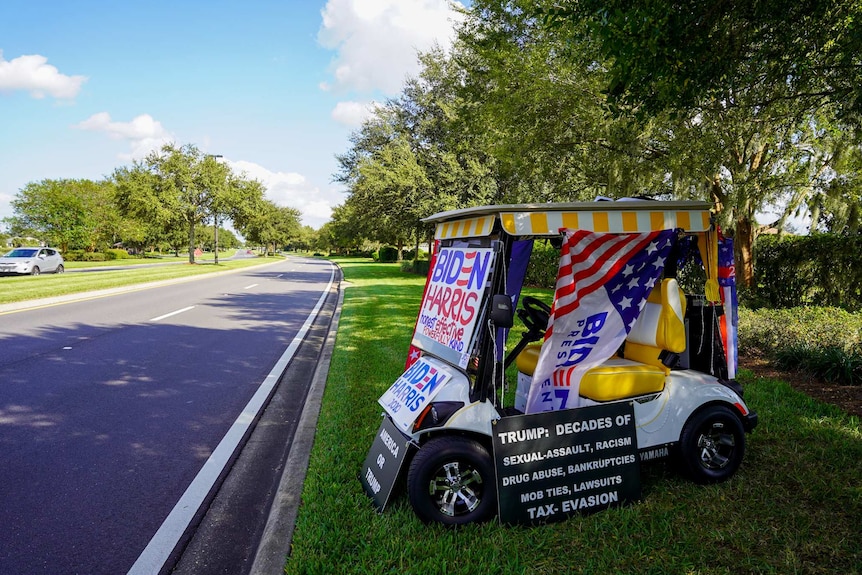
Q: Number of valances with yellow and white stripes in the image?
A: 2